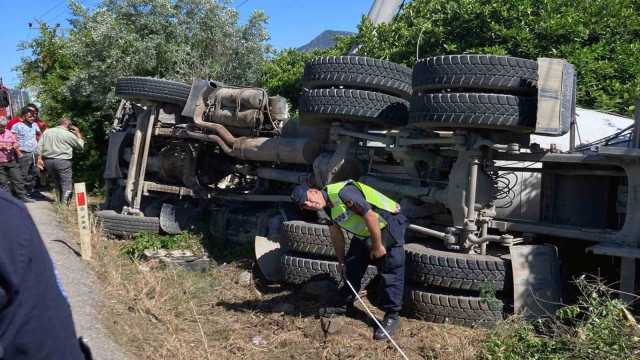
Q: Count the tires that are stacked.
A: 8